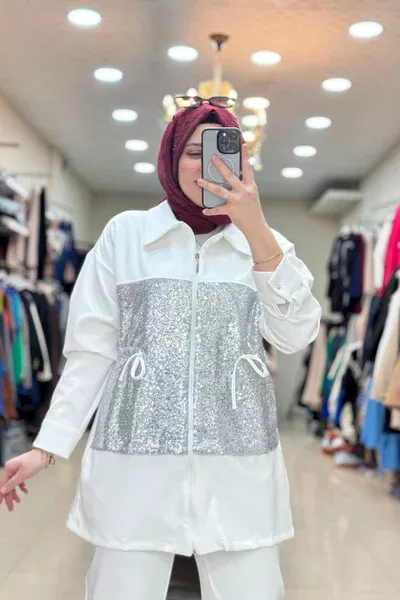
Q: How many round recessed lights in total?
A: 13